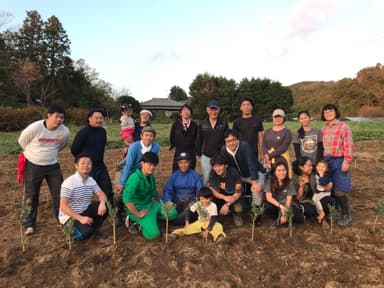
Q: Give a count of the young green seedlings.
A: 9